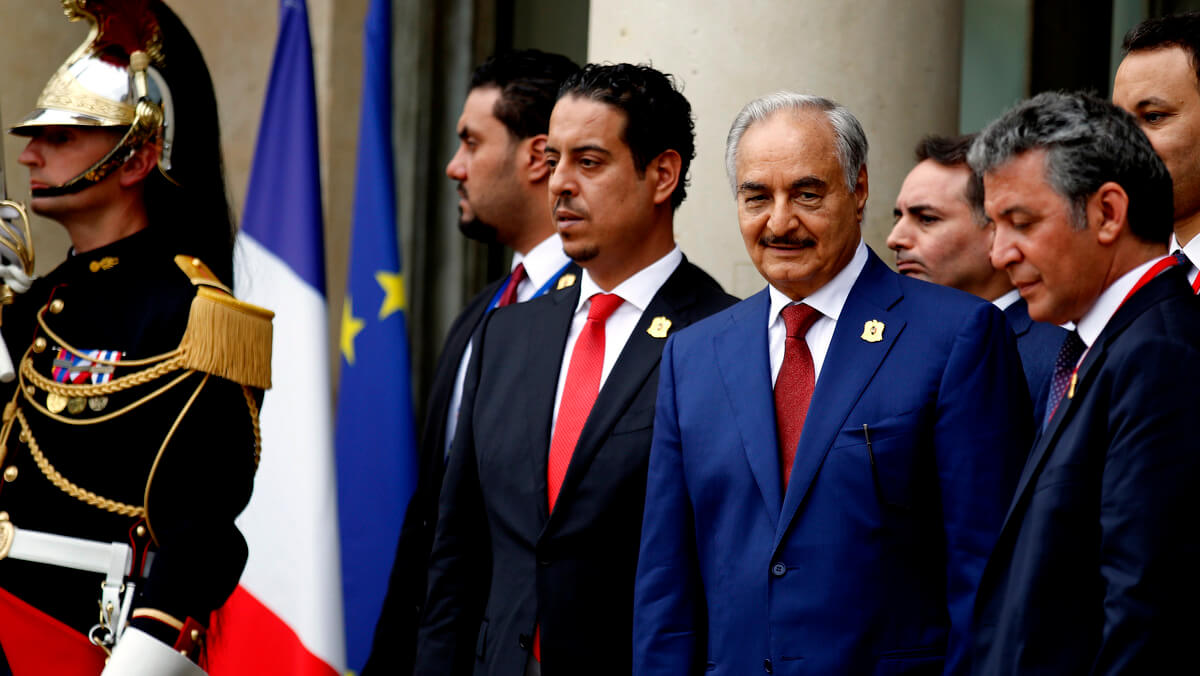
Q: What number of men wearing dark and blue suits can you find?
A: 6